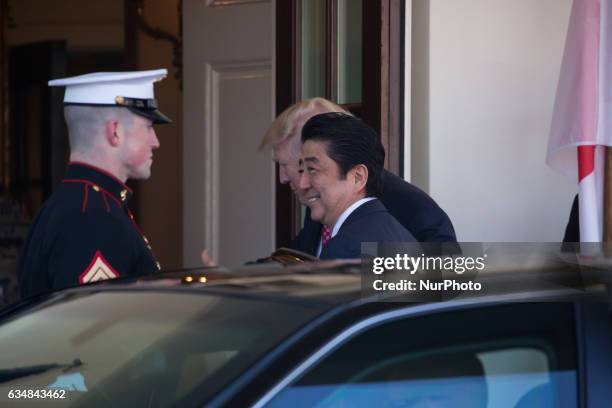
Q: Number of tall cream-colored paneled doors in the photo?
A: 1